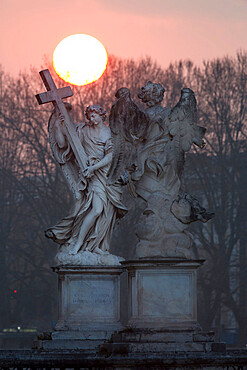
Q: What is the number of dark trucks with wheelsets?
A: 0